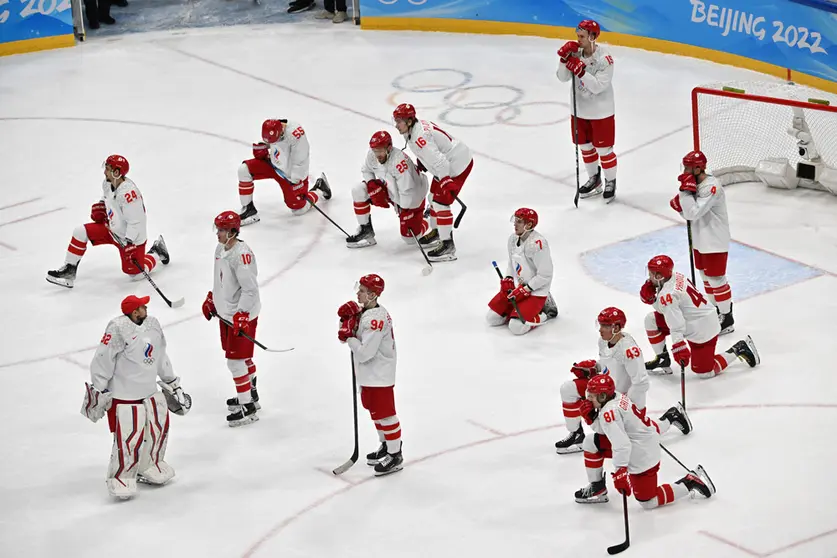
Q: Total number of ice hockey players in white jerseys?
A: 13